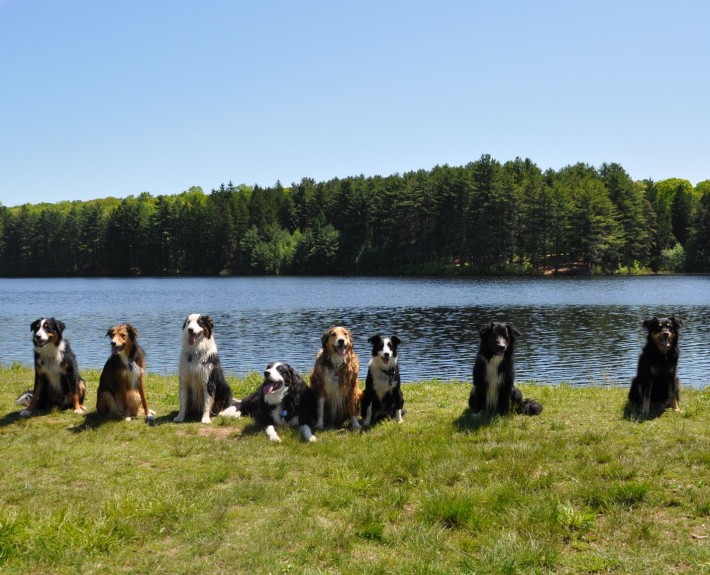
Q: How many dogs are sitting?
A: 7